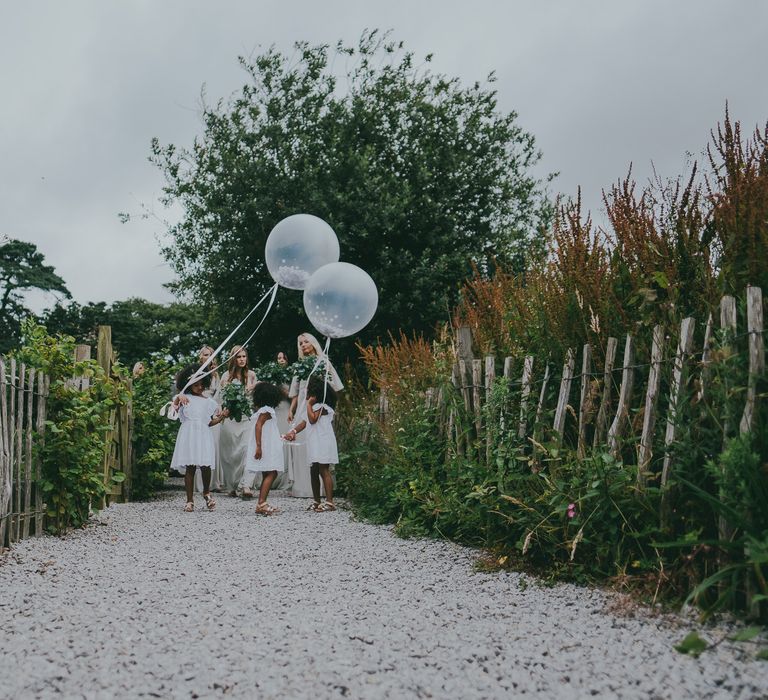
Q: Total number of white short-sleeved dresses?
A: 3